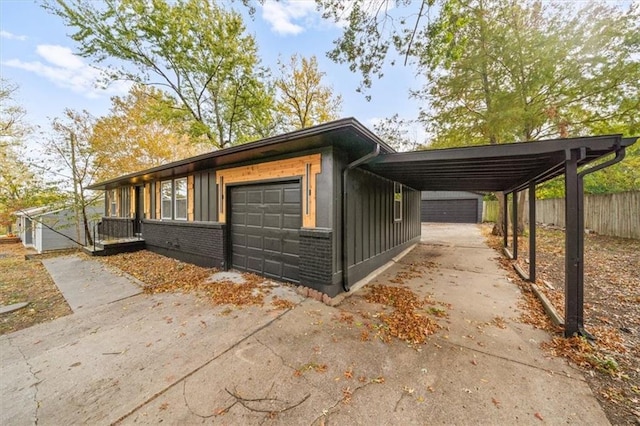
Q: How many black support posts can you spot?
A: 4